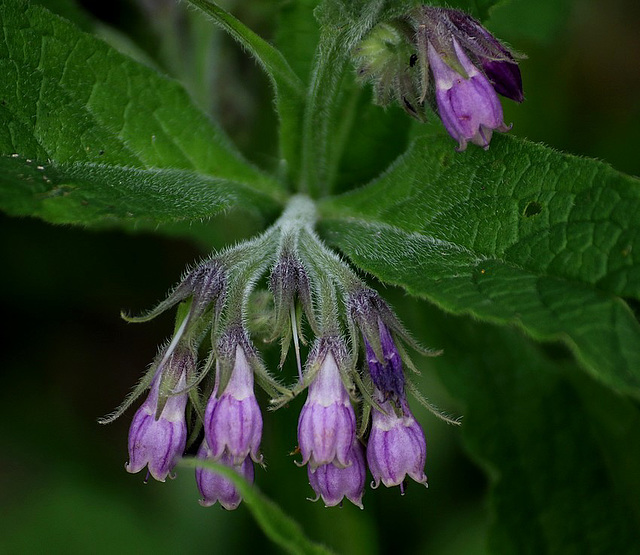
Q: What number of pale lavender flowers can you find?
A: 7